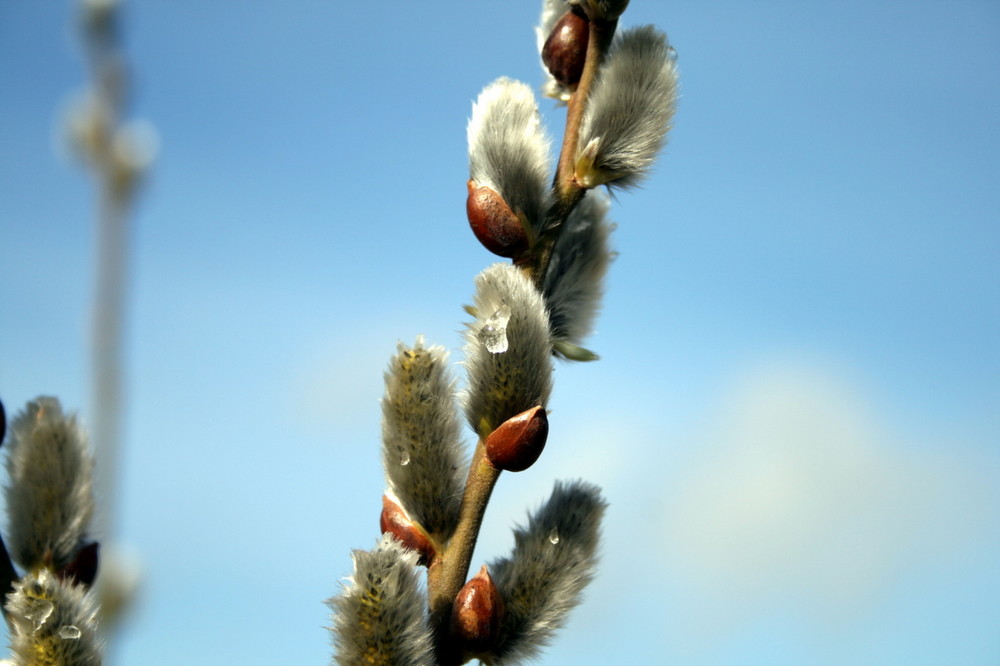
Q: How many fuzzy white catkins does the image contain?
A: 10